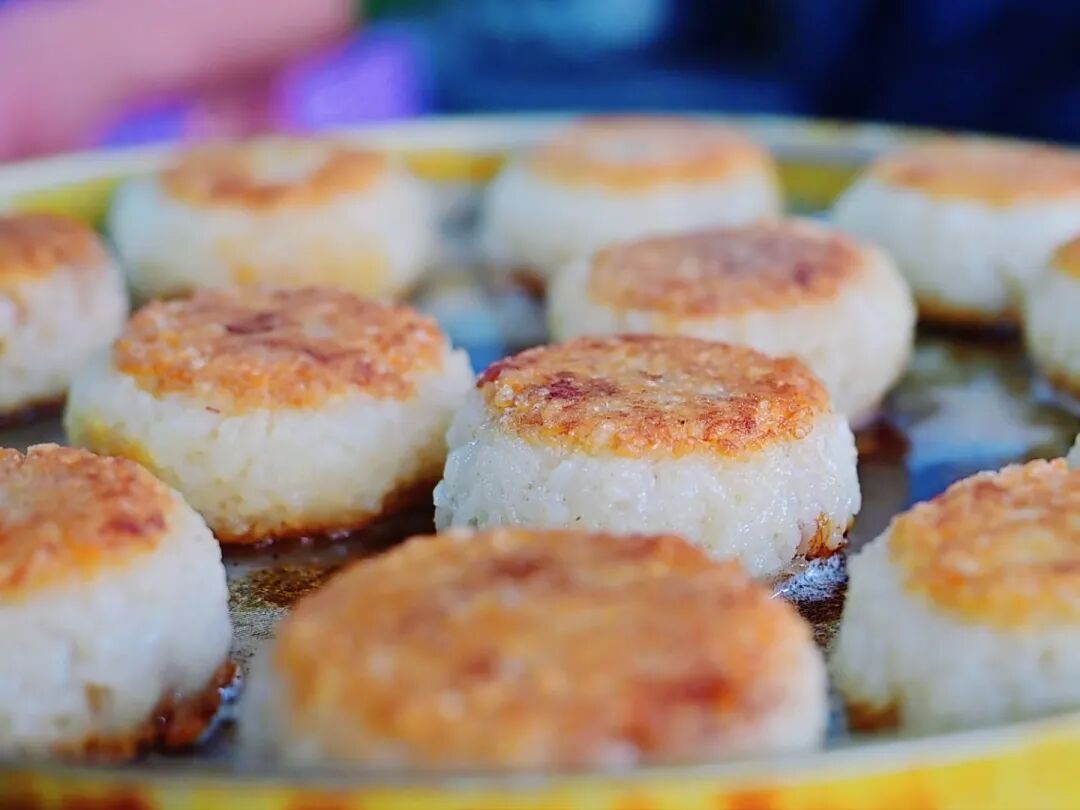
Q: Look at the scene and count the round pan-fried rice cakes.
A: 11